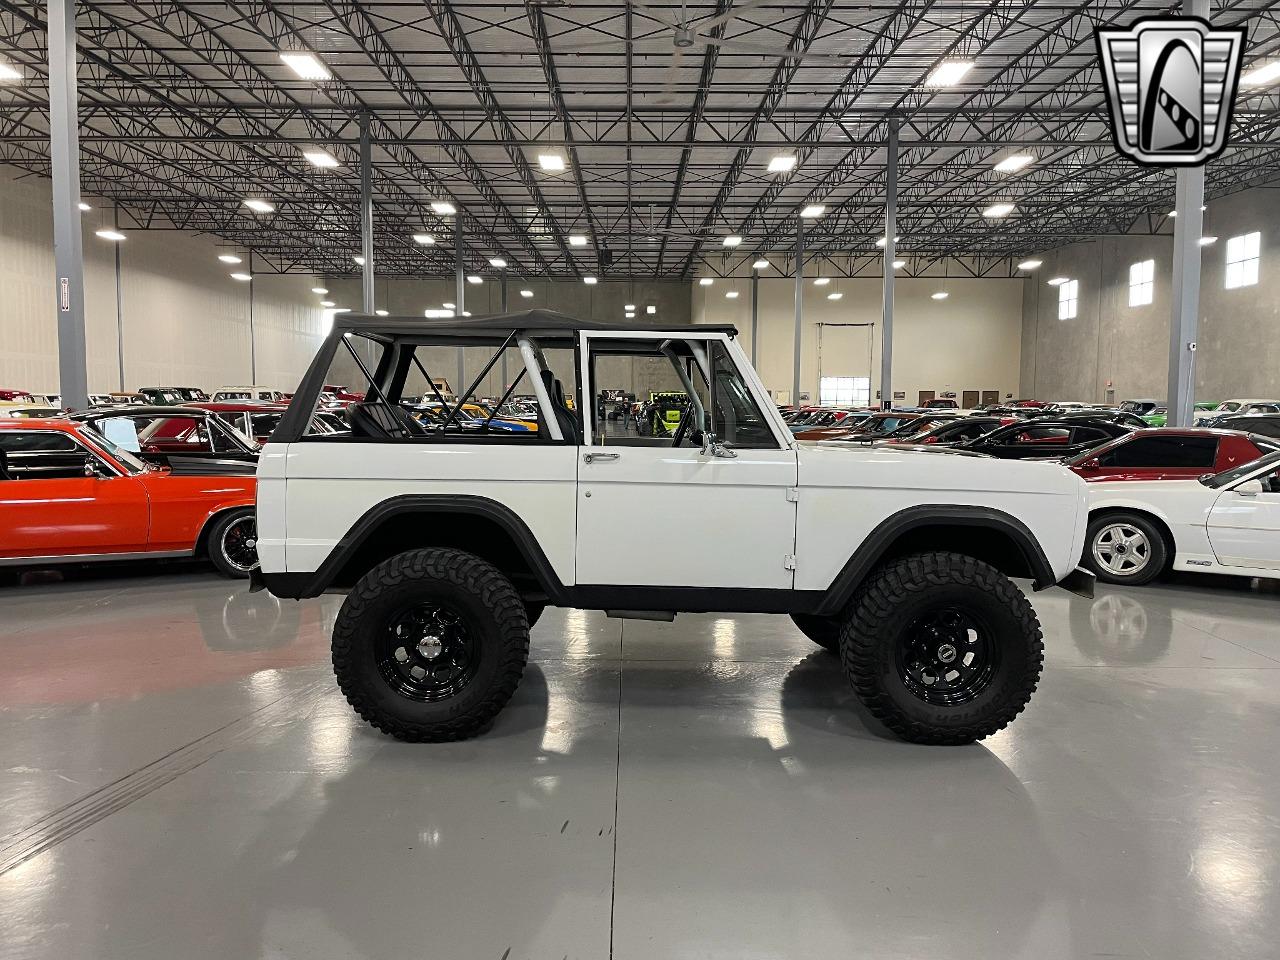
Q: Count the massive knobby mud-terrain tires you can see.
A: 2